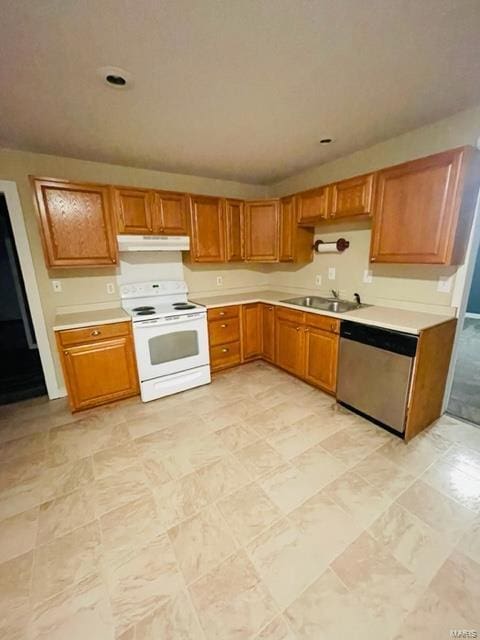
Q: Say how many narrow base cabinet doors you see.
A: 2